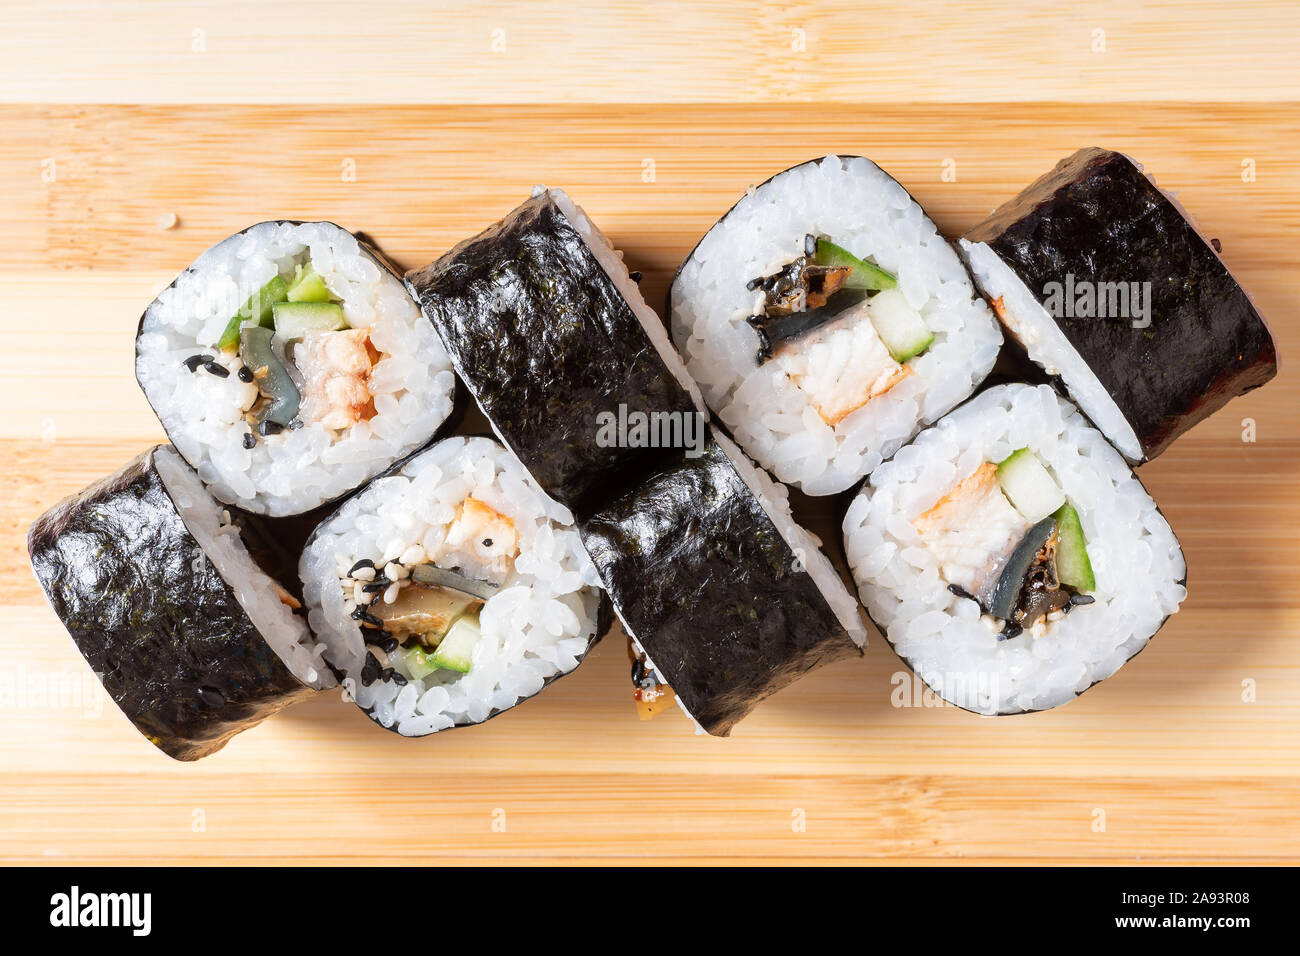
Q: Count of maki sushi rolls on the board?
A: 8